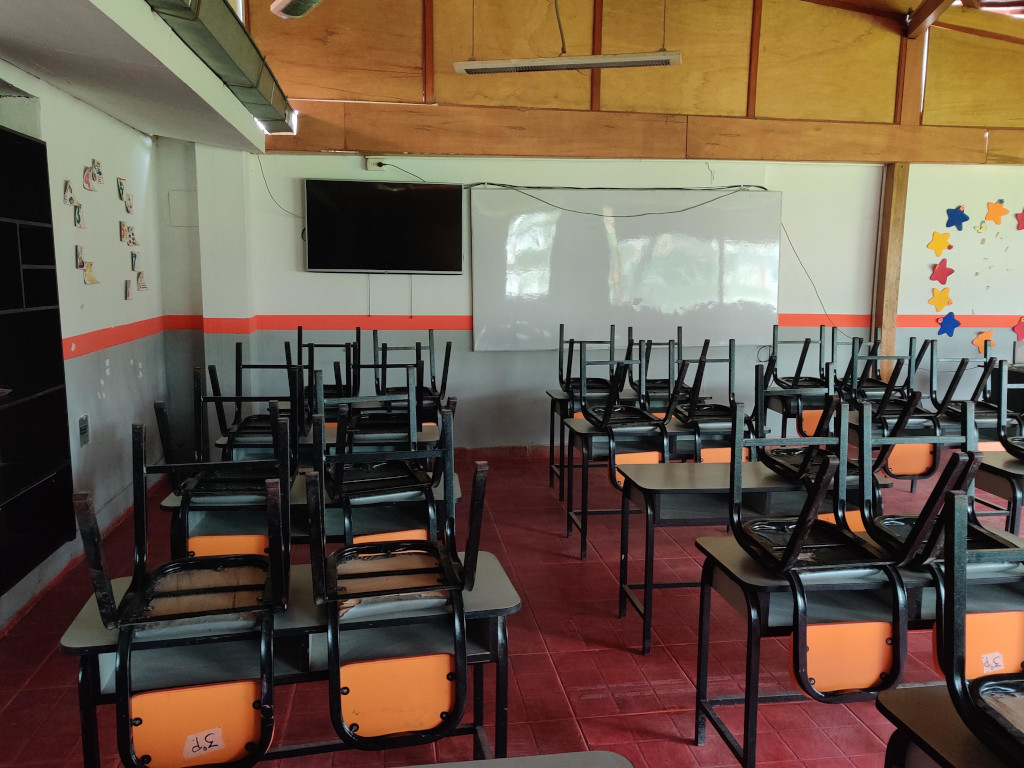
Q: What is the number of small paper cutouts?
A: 13